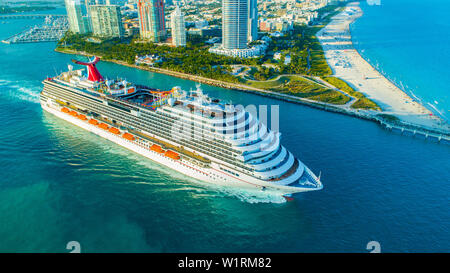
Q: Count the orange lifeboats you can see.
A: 9